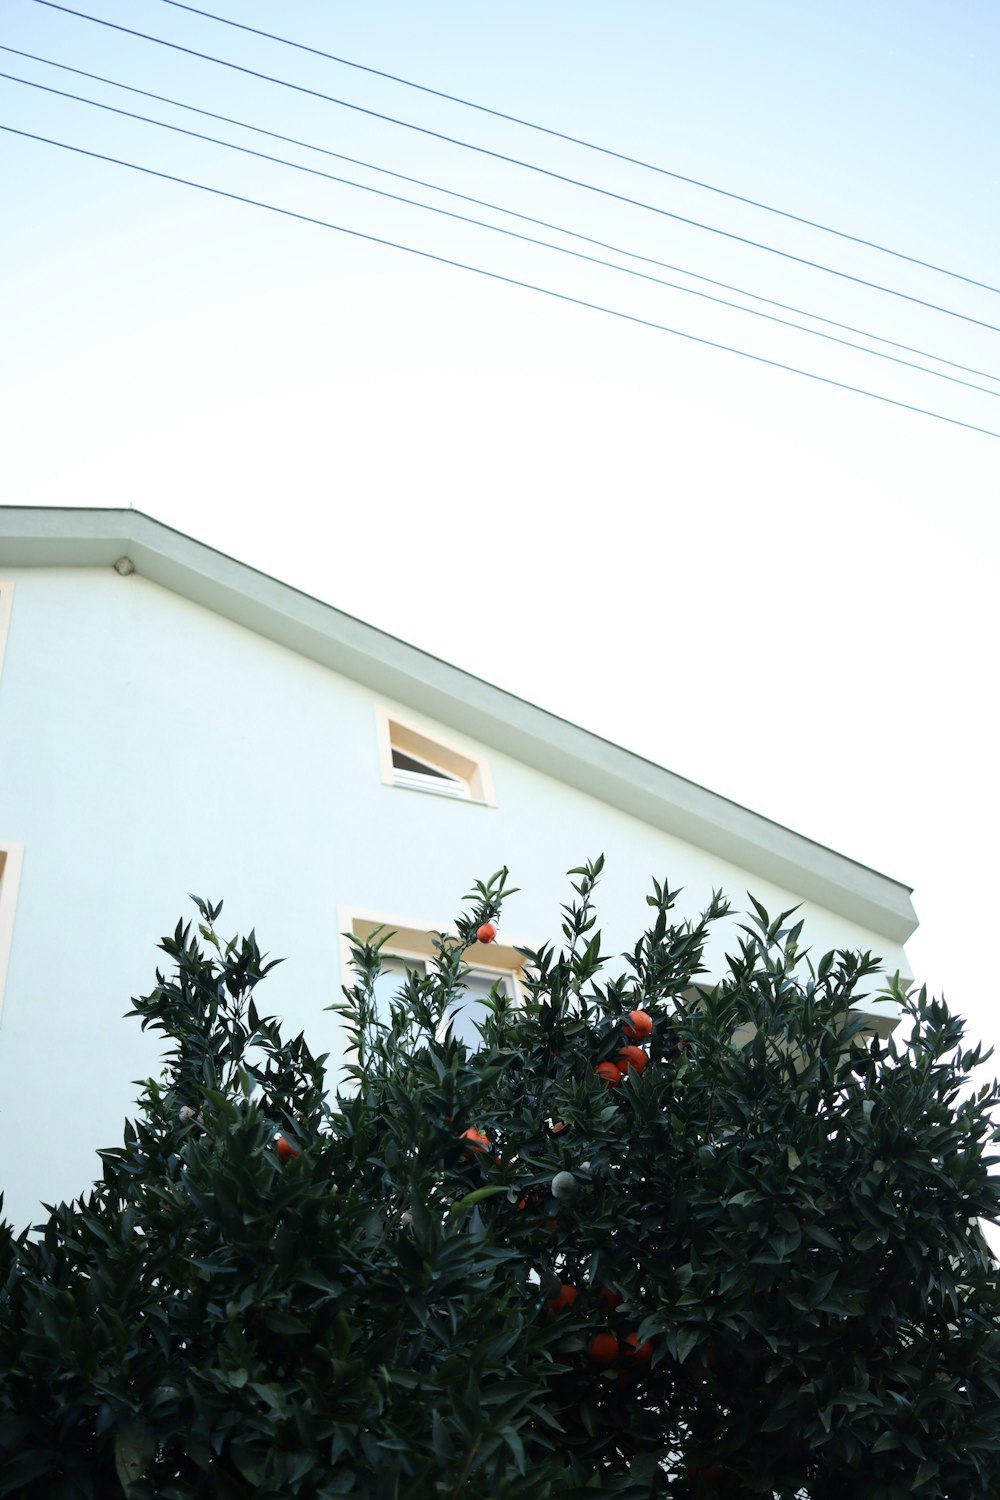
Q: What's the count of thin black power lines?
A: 5